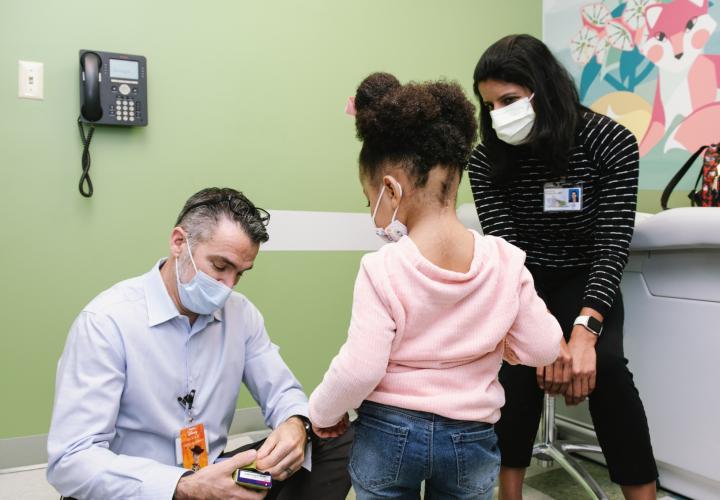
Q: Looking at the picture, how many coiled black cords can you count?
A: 1